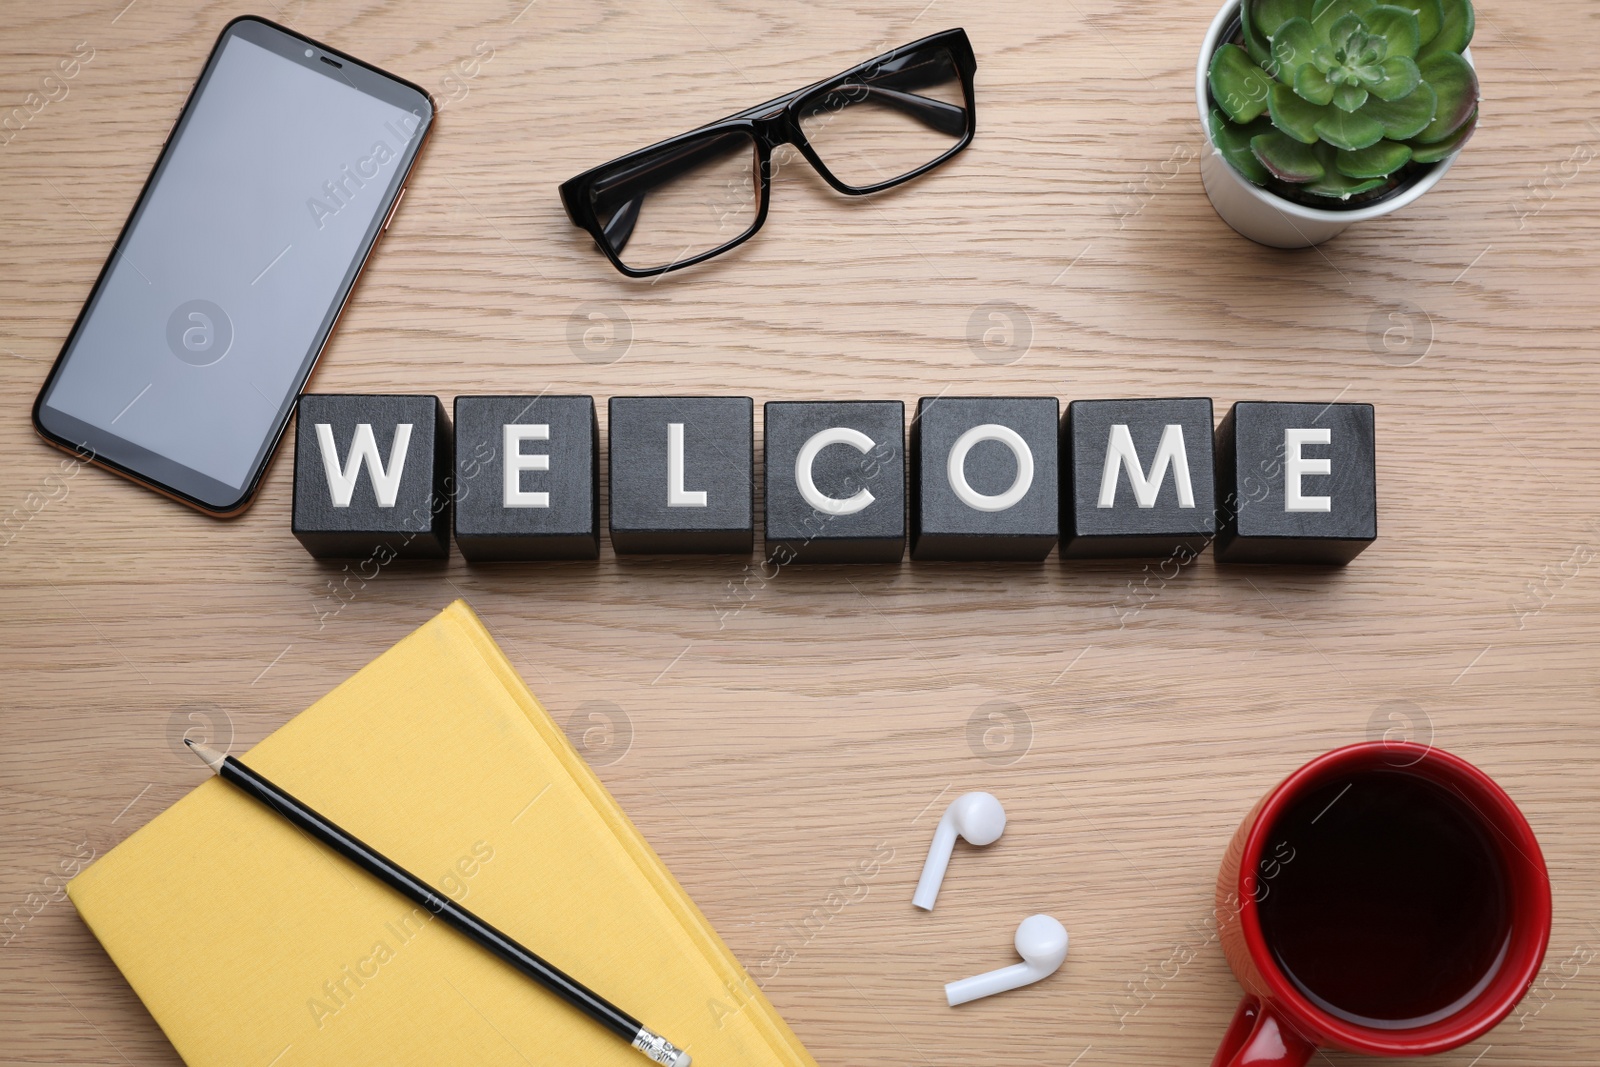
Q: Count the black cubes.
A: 7